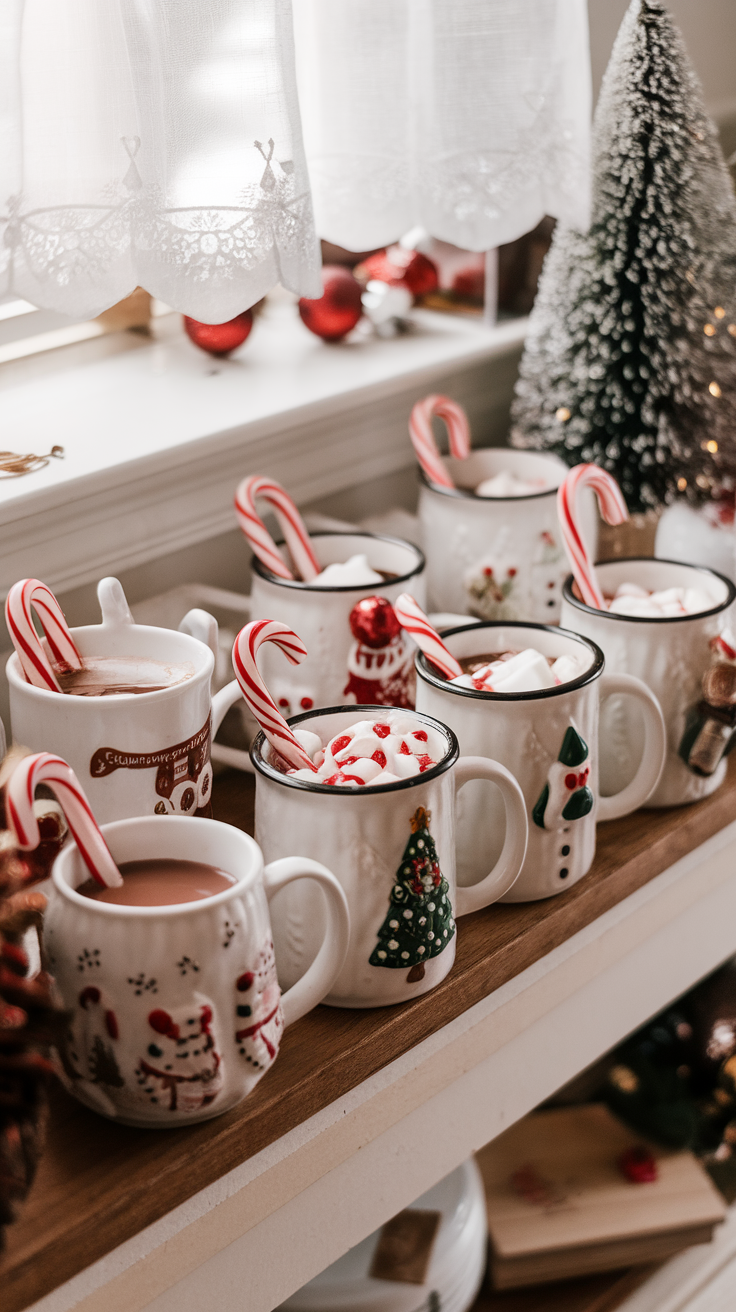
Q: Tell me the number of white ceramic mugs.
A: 7